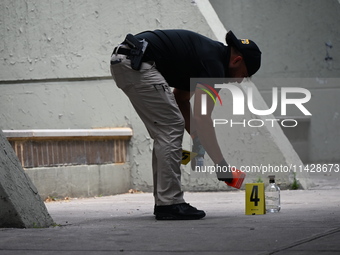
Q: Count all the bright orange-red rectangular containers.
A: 1